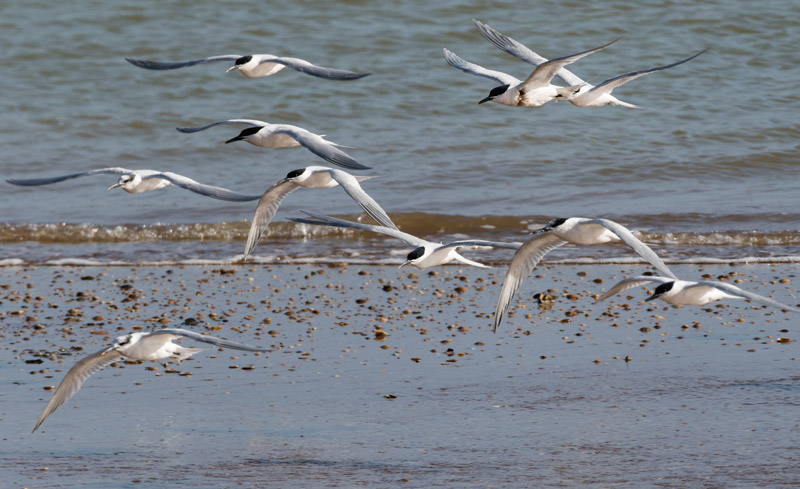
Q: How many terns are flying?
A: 10